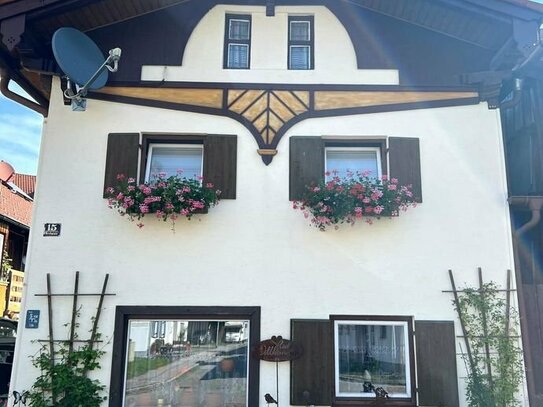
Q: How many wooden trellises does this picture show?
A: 2